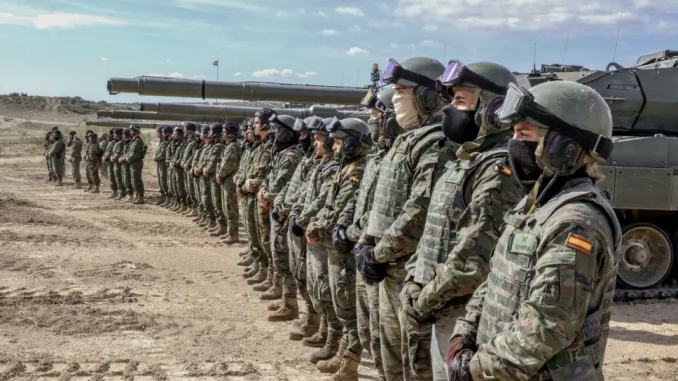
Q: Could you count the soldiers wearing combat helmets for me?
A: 8